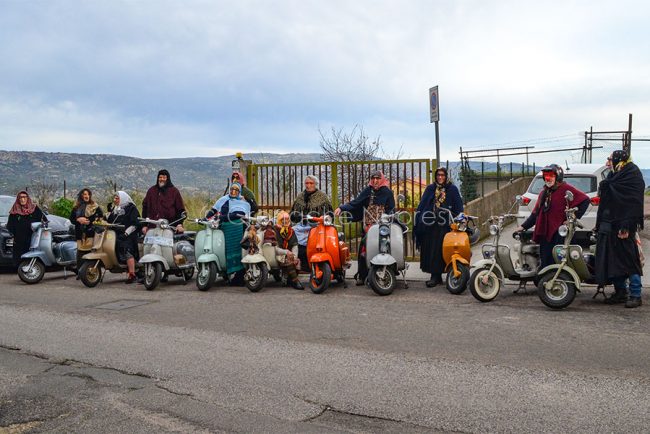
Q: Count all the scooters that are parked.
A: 10